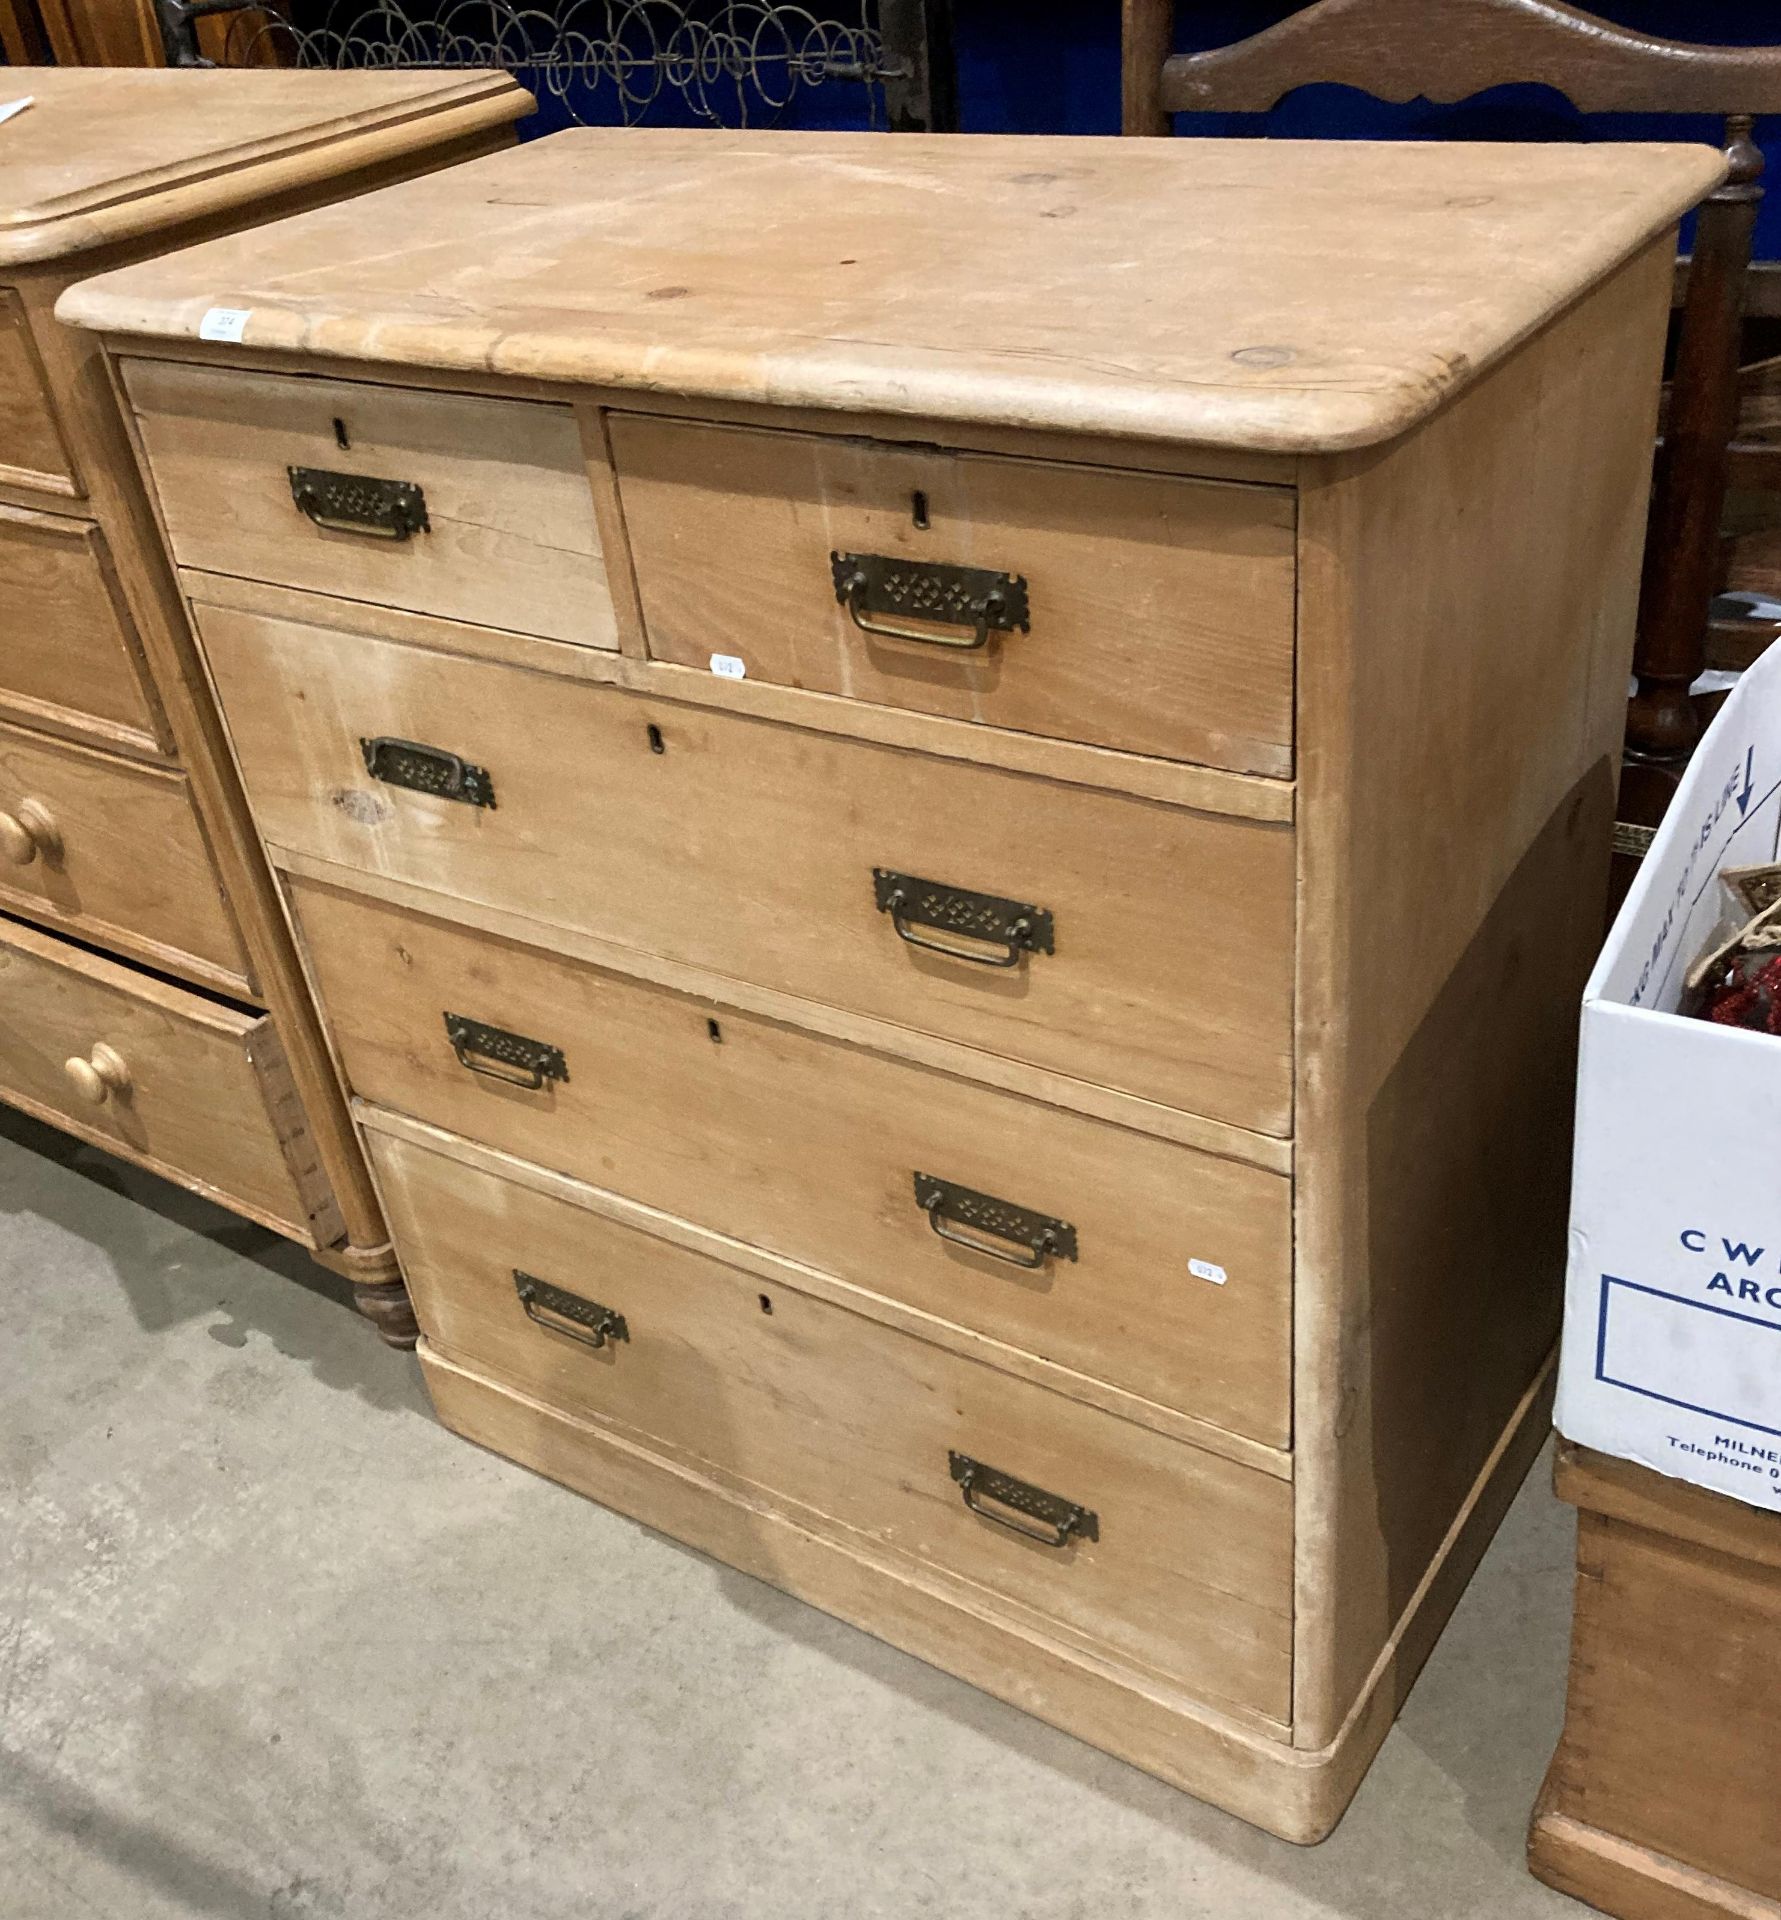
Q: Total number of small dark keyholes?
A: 5